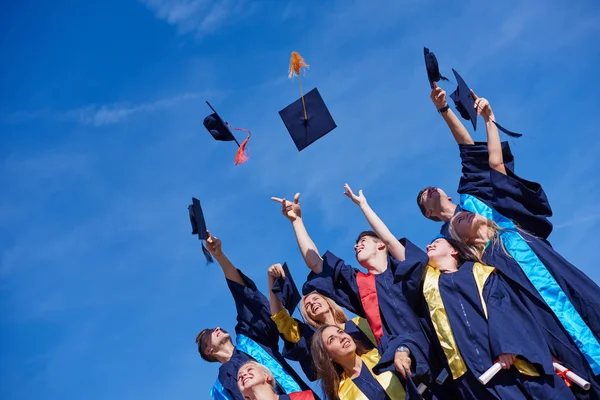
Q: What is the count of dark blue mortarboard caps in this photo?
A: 6